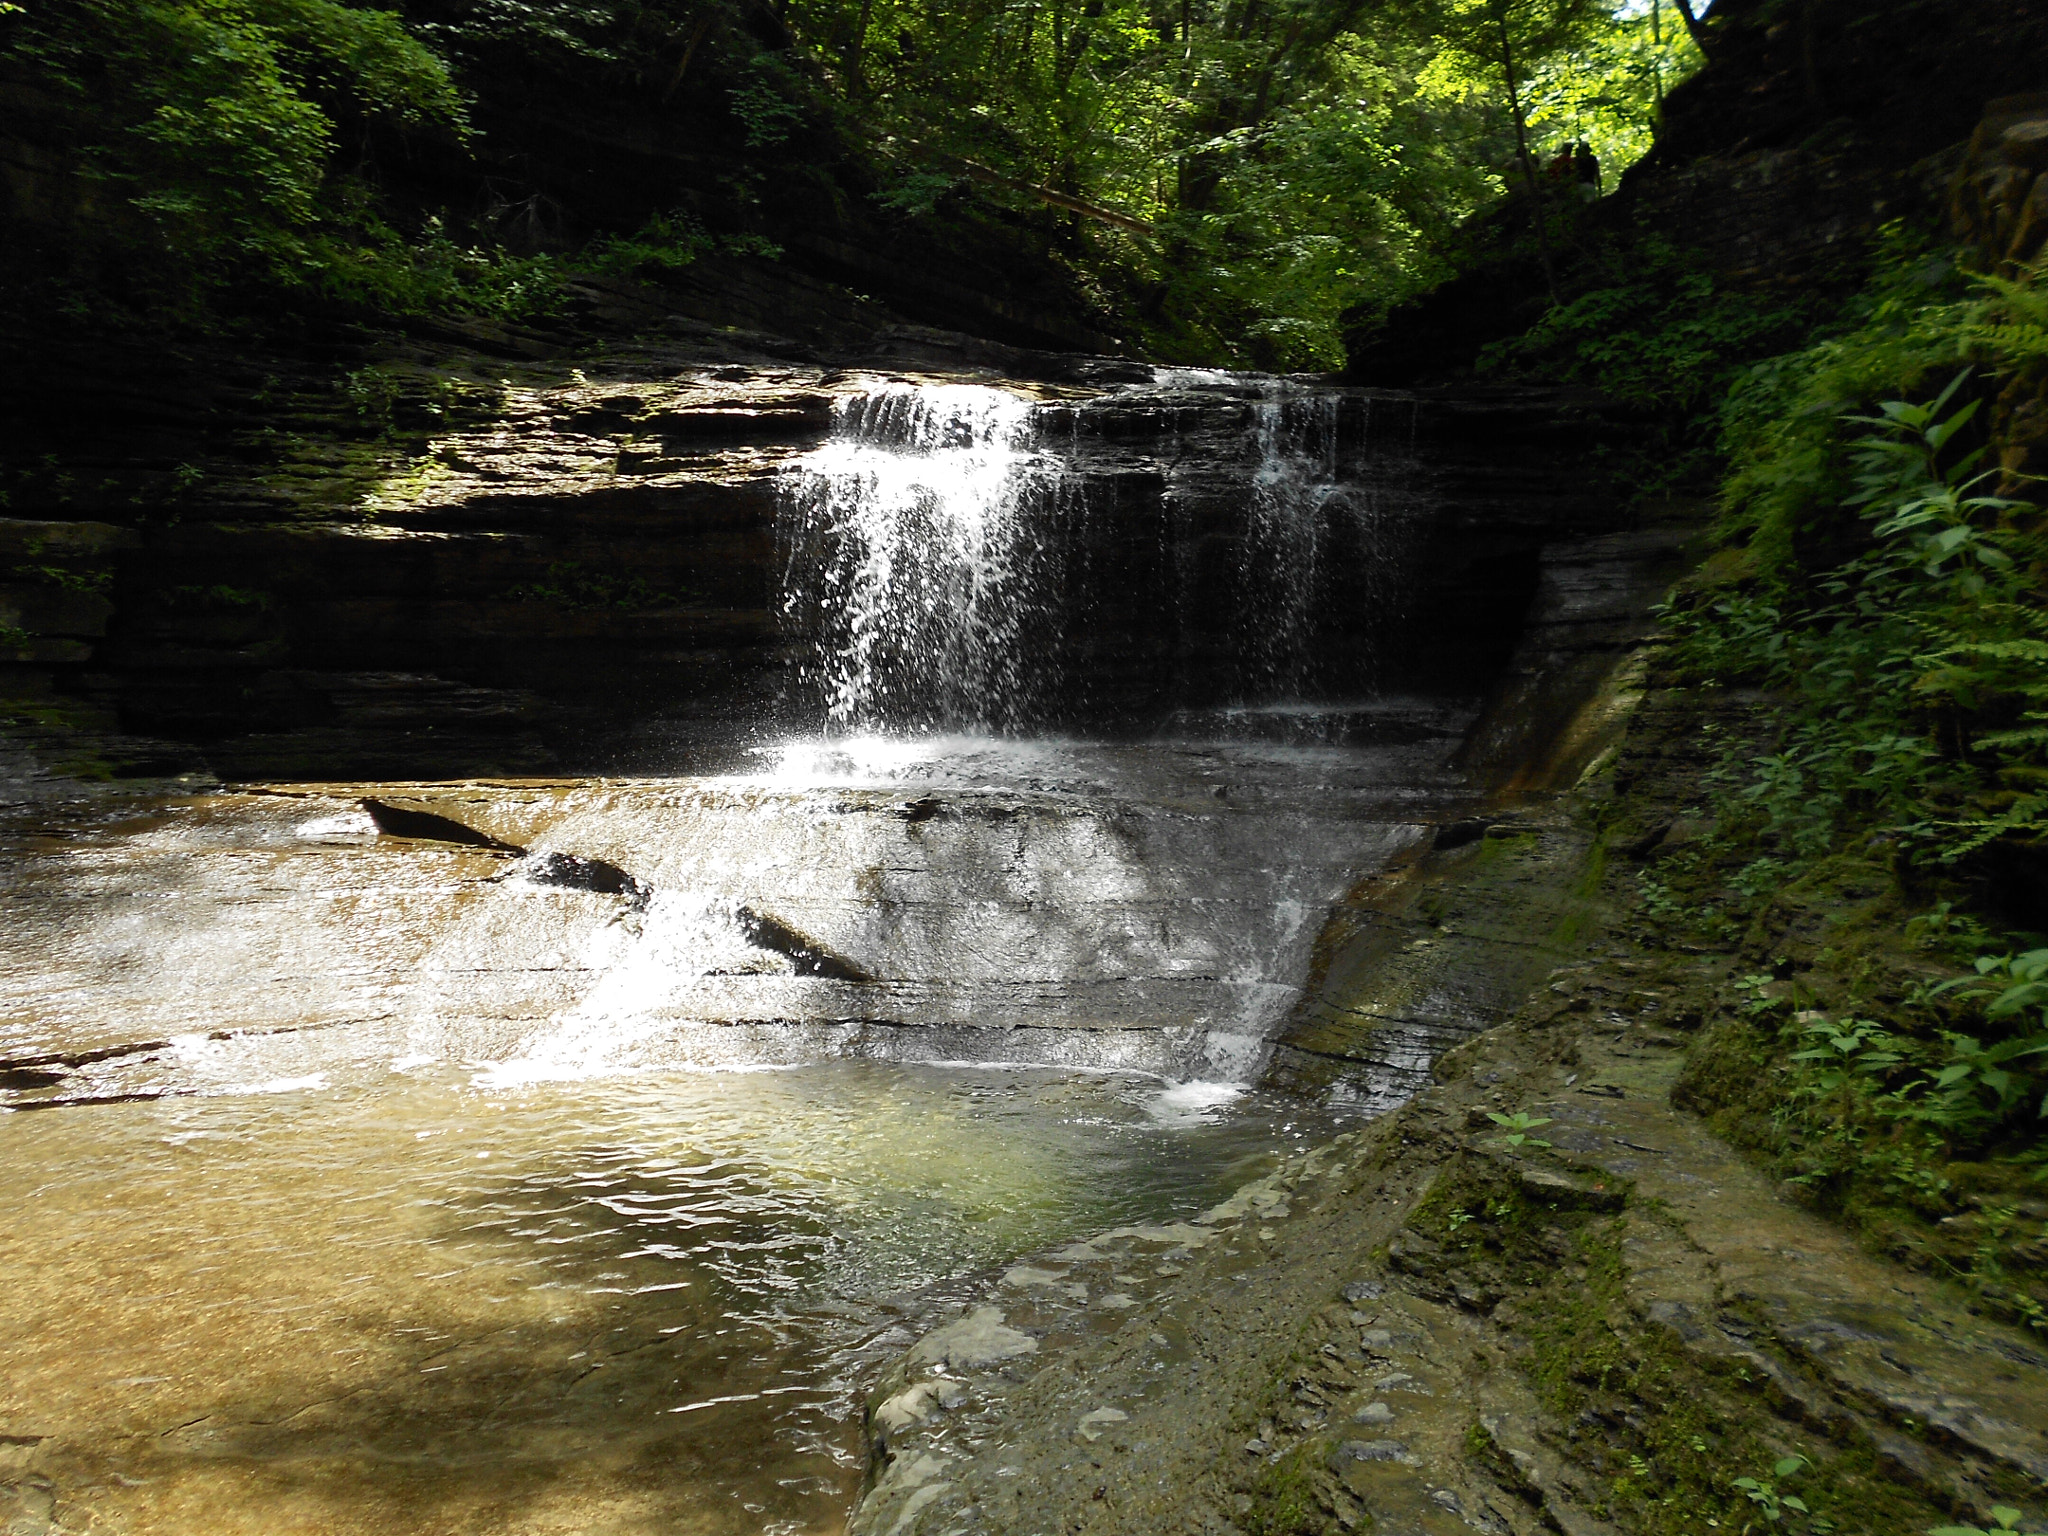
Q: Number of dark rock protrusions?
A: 3